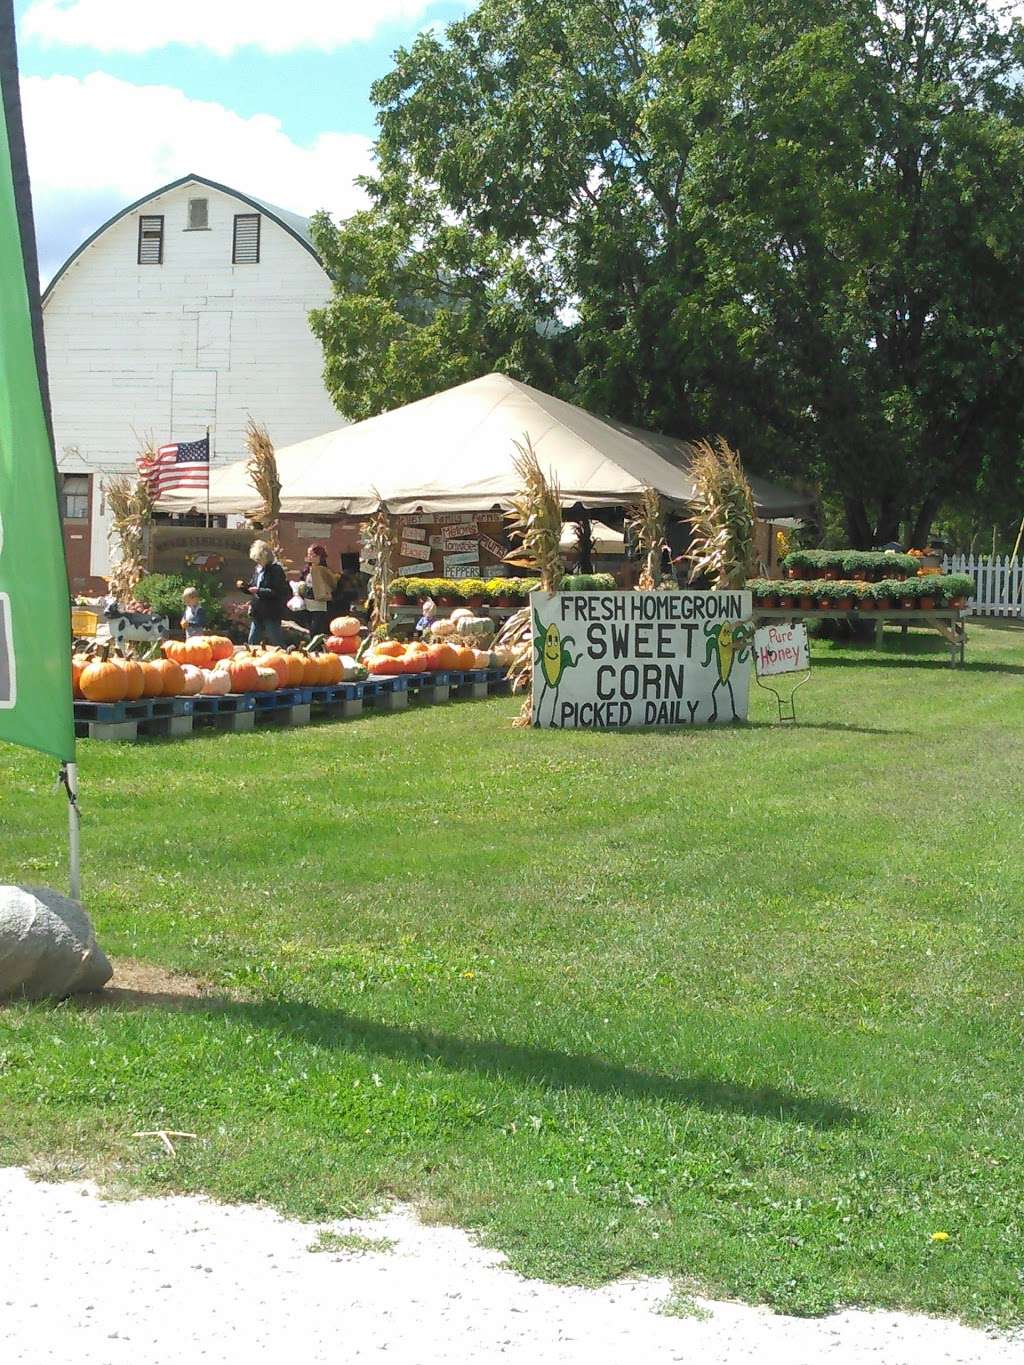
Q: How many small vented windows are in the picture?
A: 2